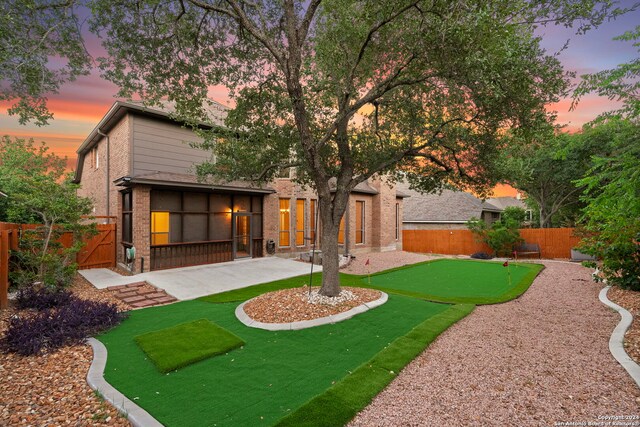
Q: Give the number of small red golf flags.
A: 3